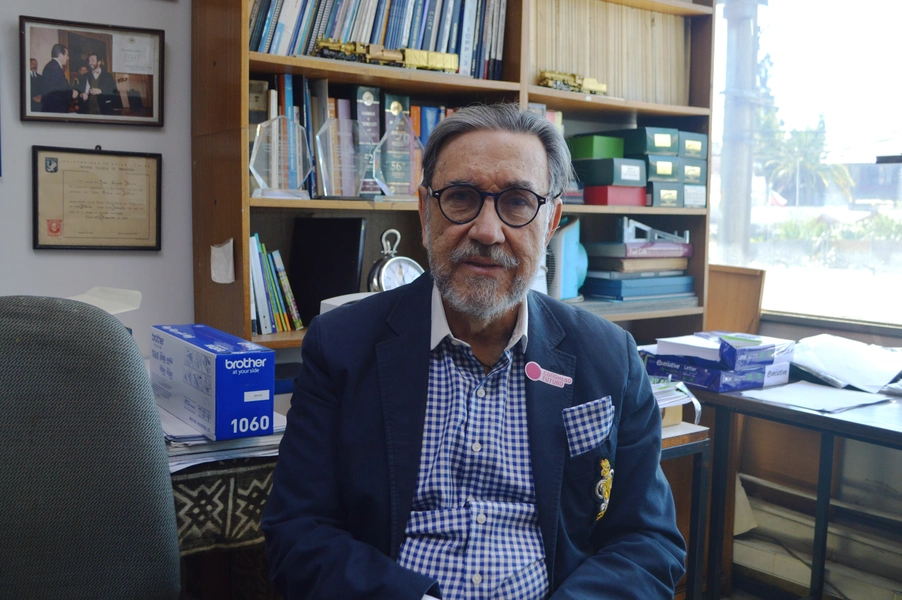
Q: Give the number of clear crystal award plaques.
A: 3